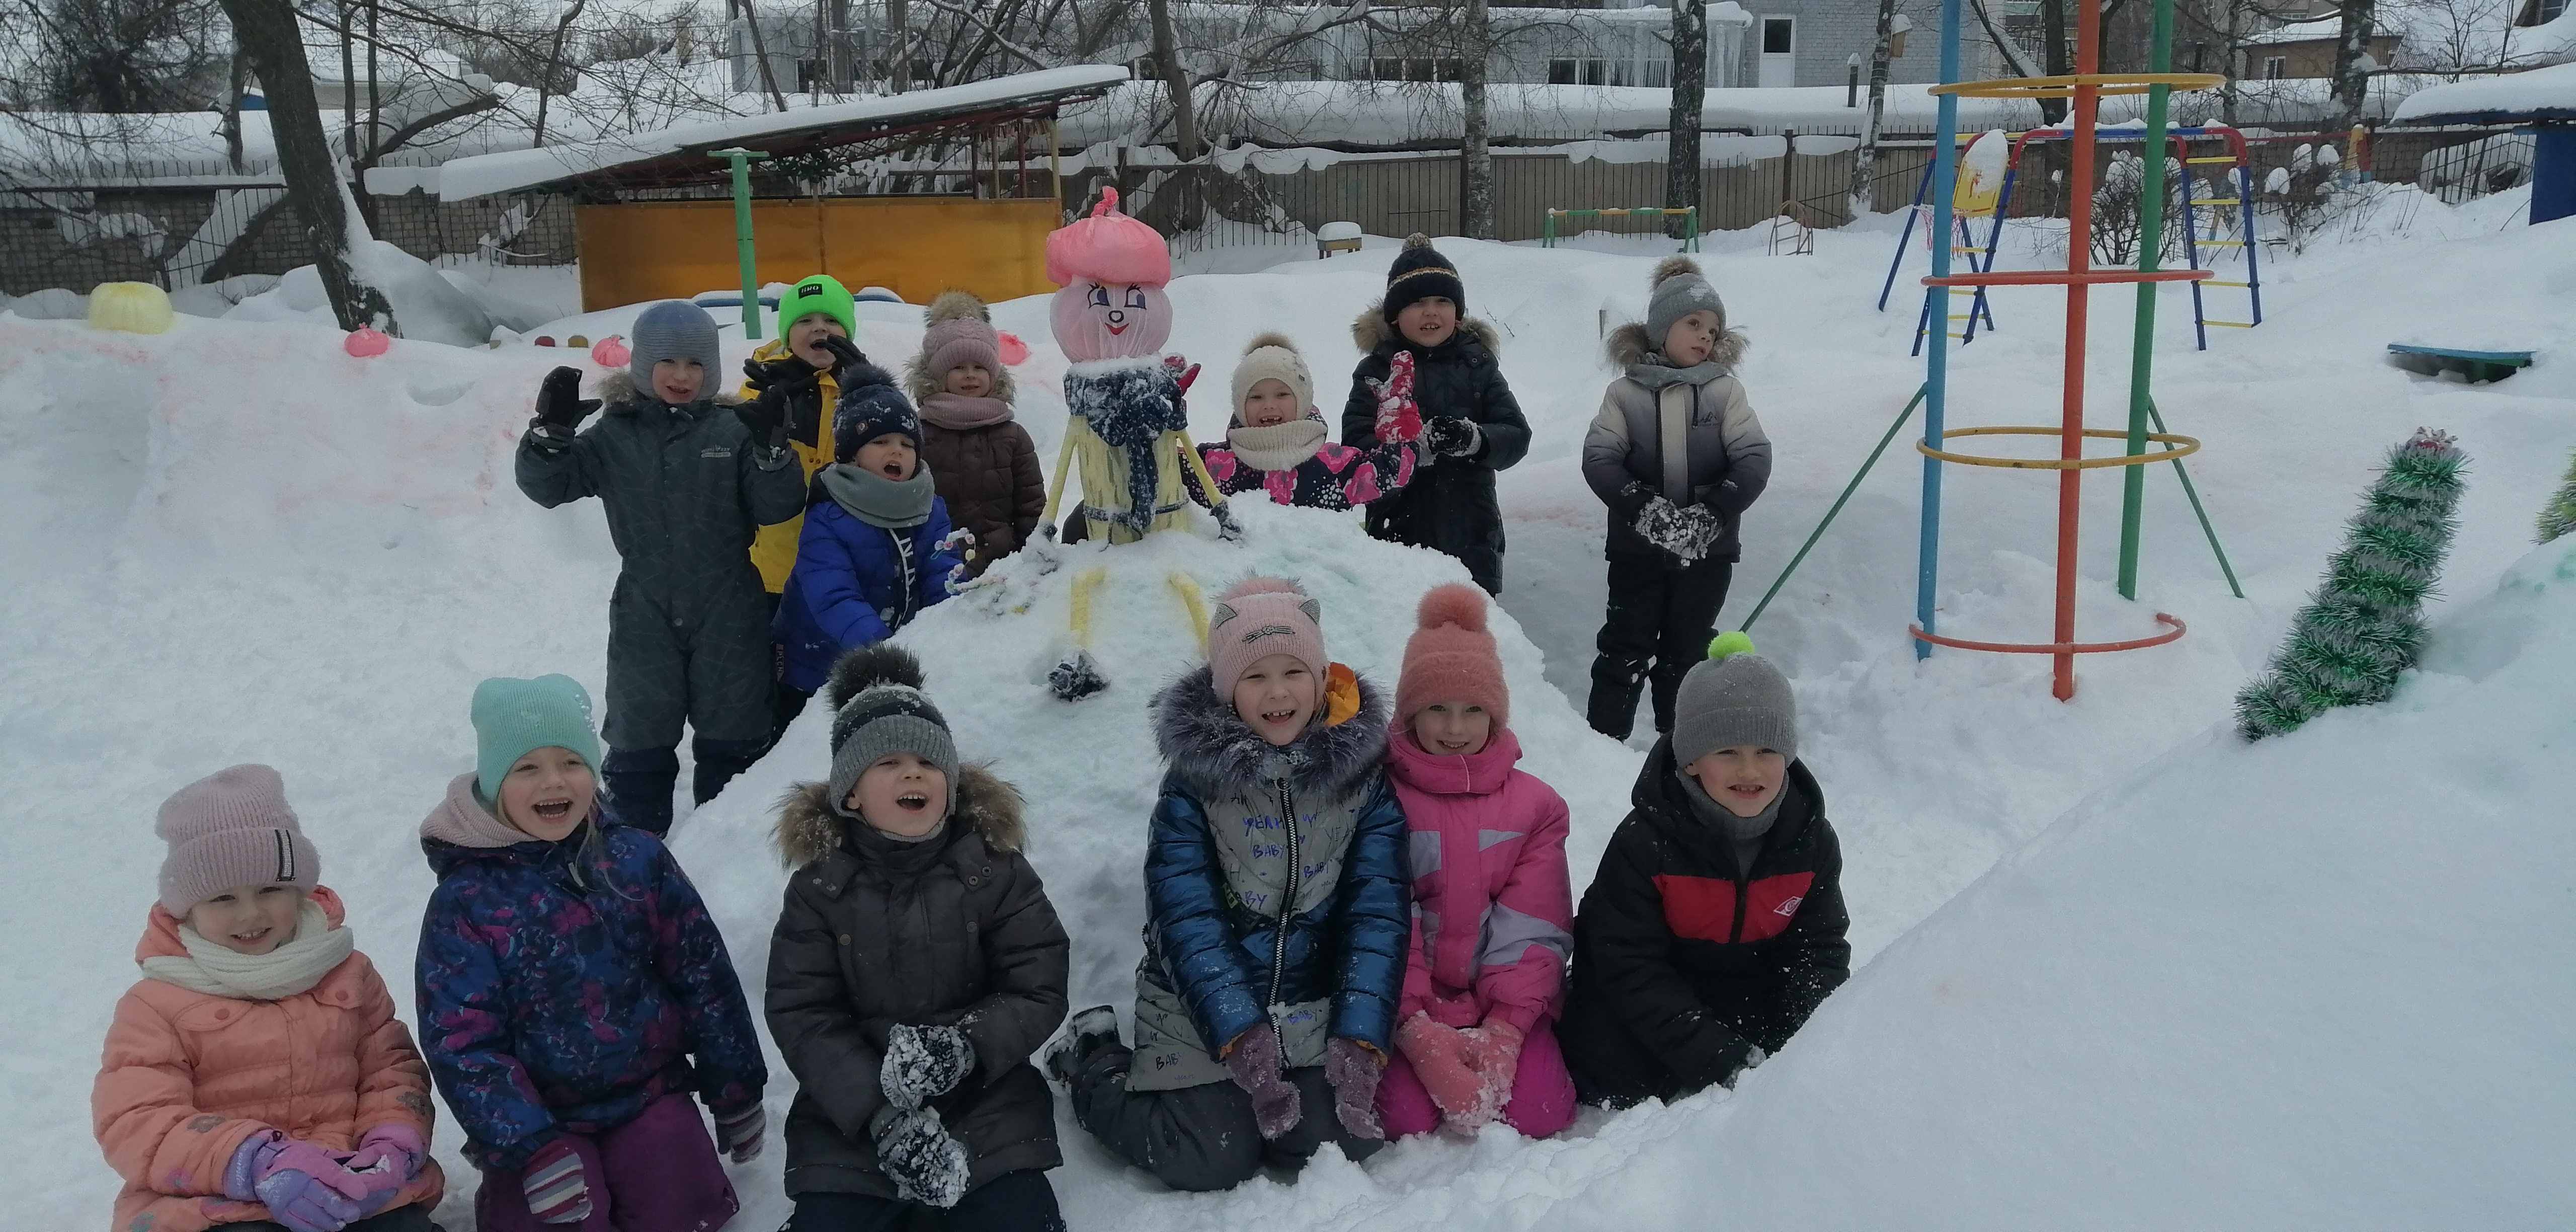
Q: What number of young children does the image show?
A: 13